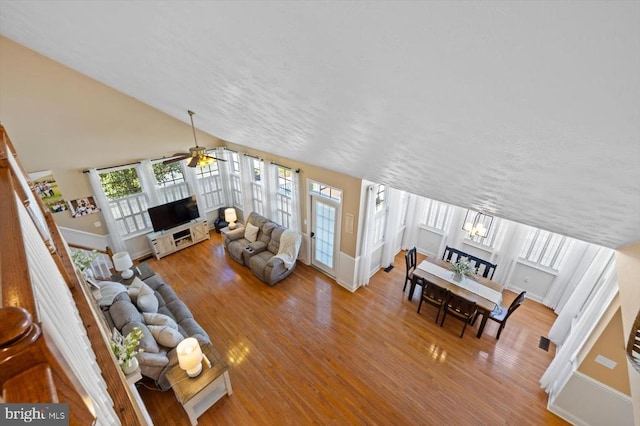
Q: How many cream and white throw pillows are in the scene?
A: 5